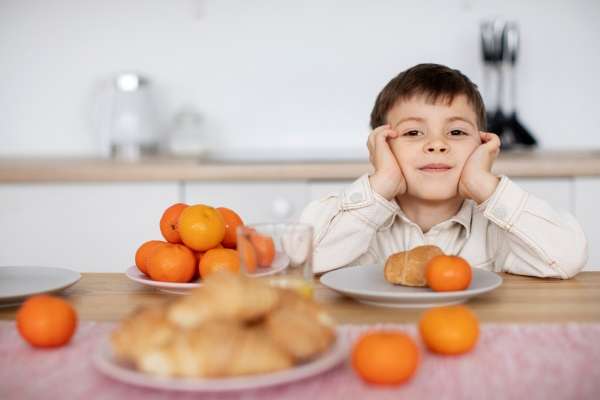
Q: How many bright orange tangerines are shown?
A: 11